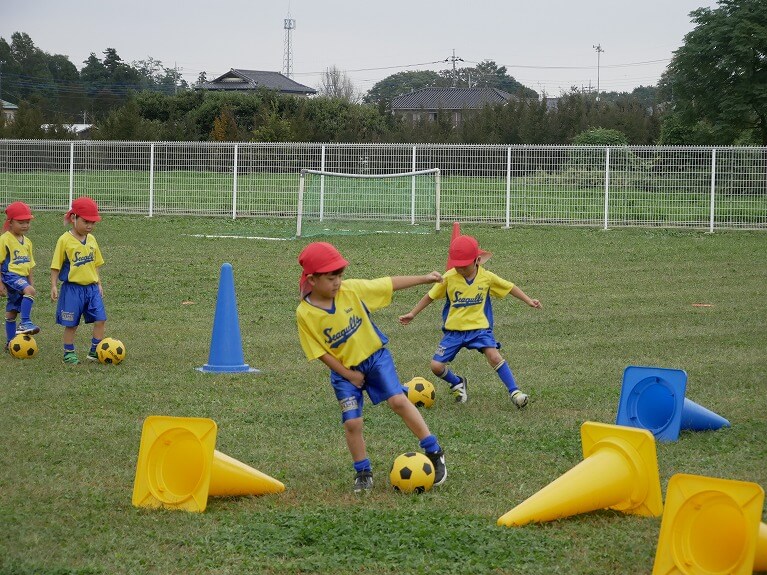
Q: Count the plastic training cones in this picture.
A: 6